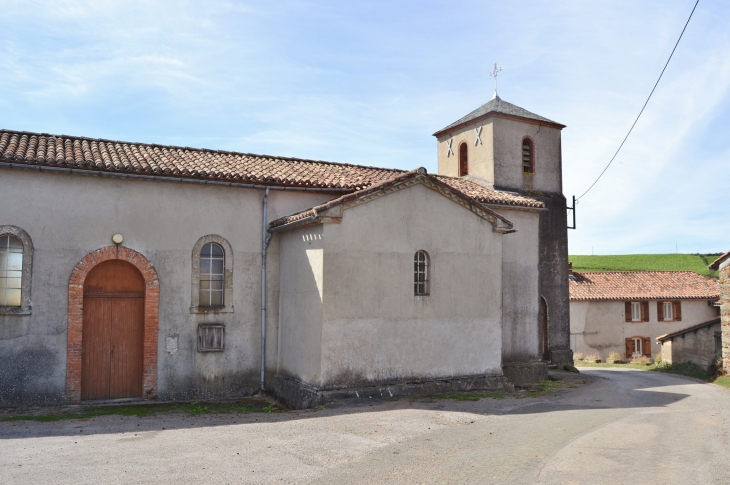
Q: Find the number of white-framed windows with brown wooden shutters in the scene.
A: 3